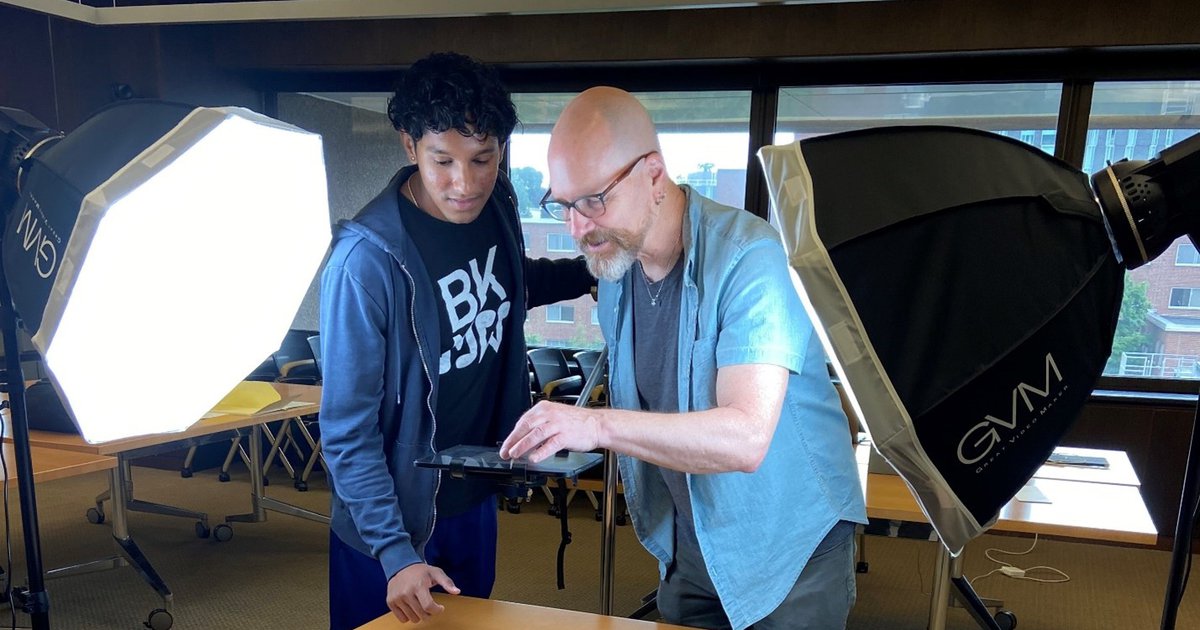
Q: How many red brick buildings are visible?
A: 2